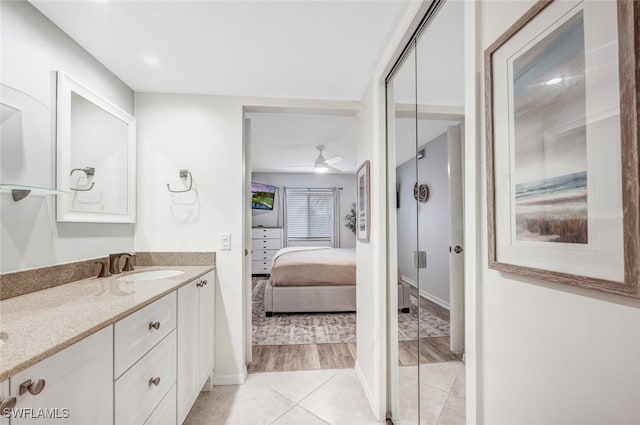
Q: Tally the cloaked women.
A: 0